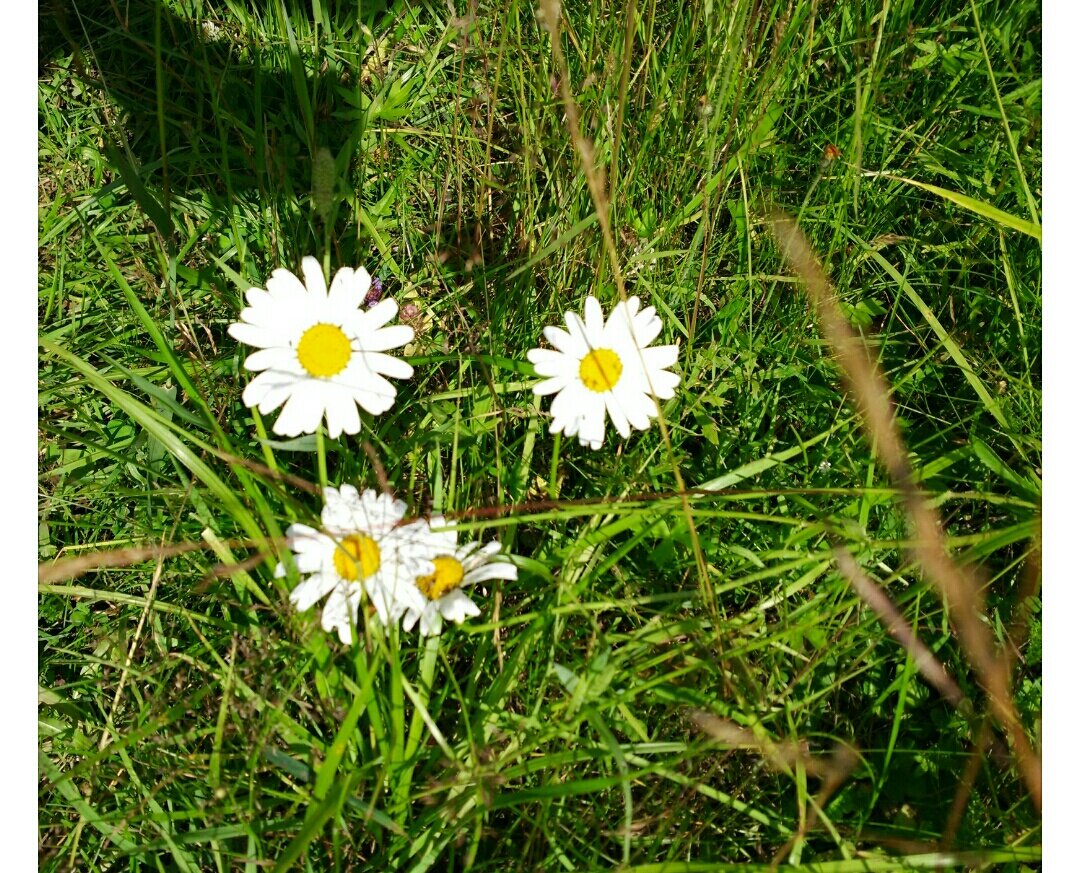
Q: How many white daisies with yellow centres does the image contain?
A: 4